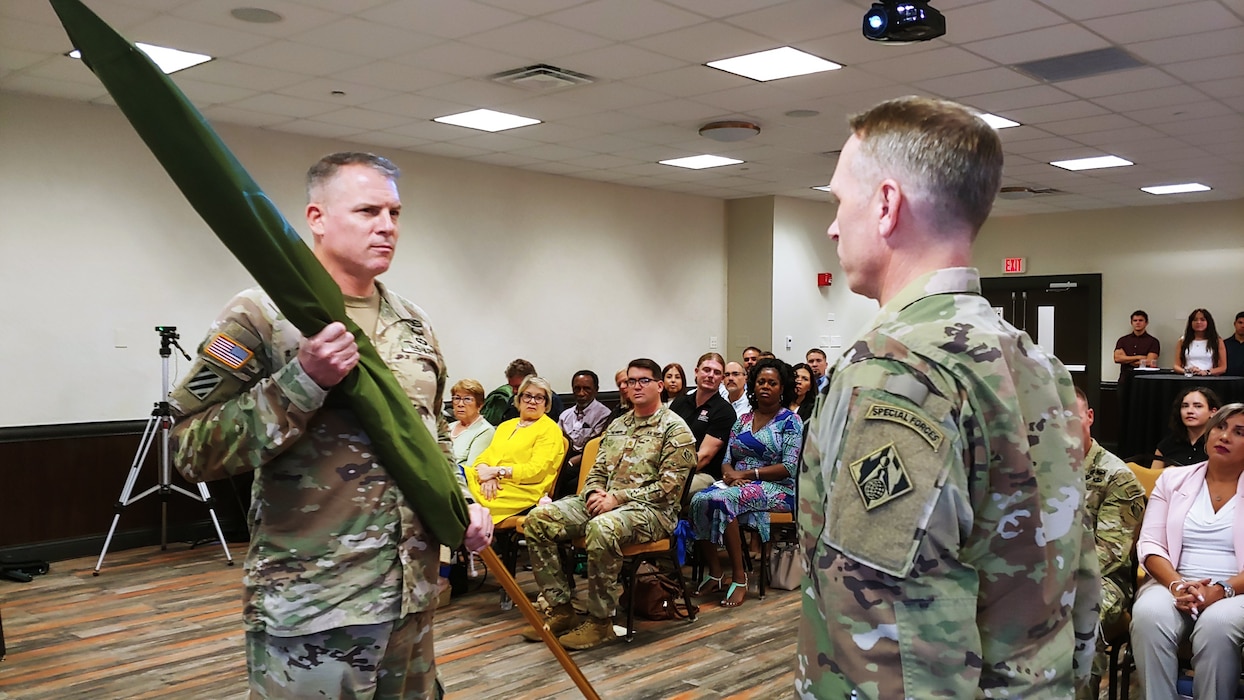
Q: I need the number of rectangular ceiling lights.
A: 8